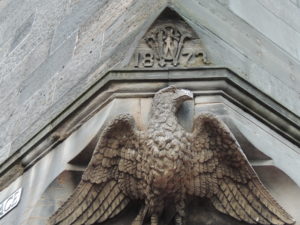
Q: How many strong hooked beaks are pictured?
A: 1